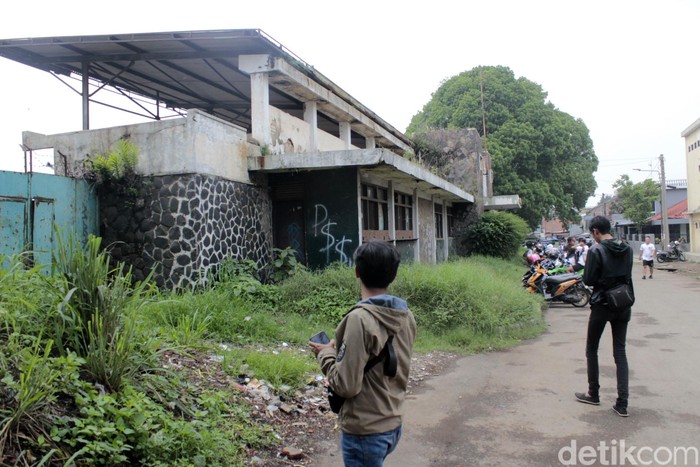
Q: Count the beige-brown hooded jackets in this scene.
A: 1